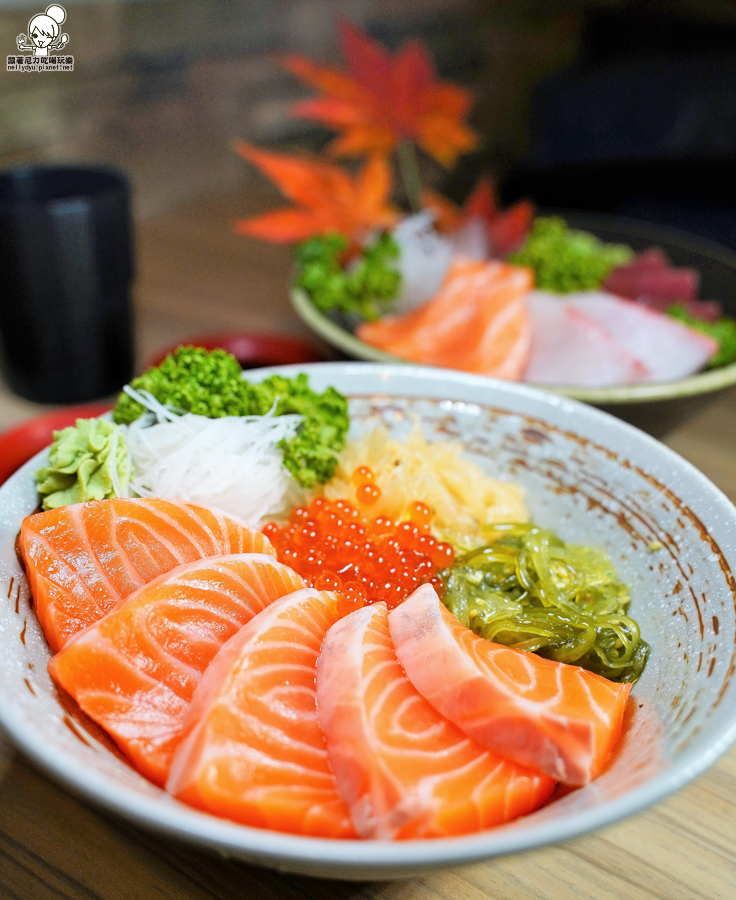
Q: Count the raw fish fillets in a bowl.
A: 5